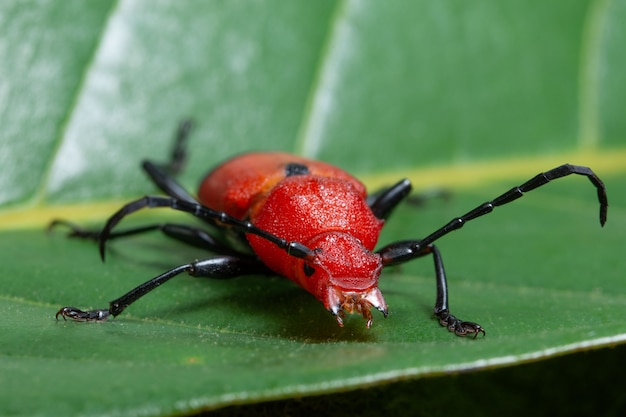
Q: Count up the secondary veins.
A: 3